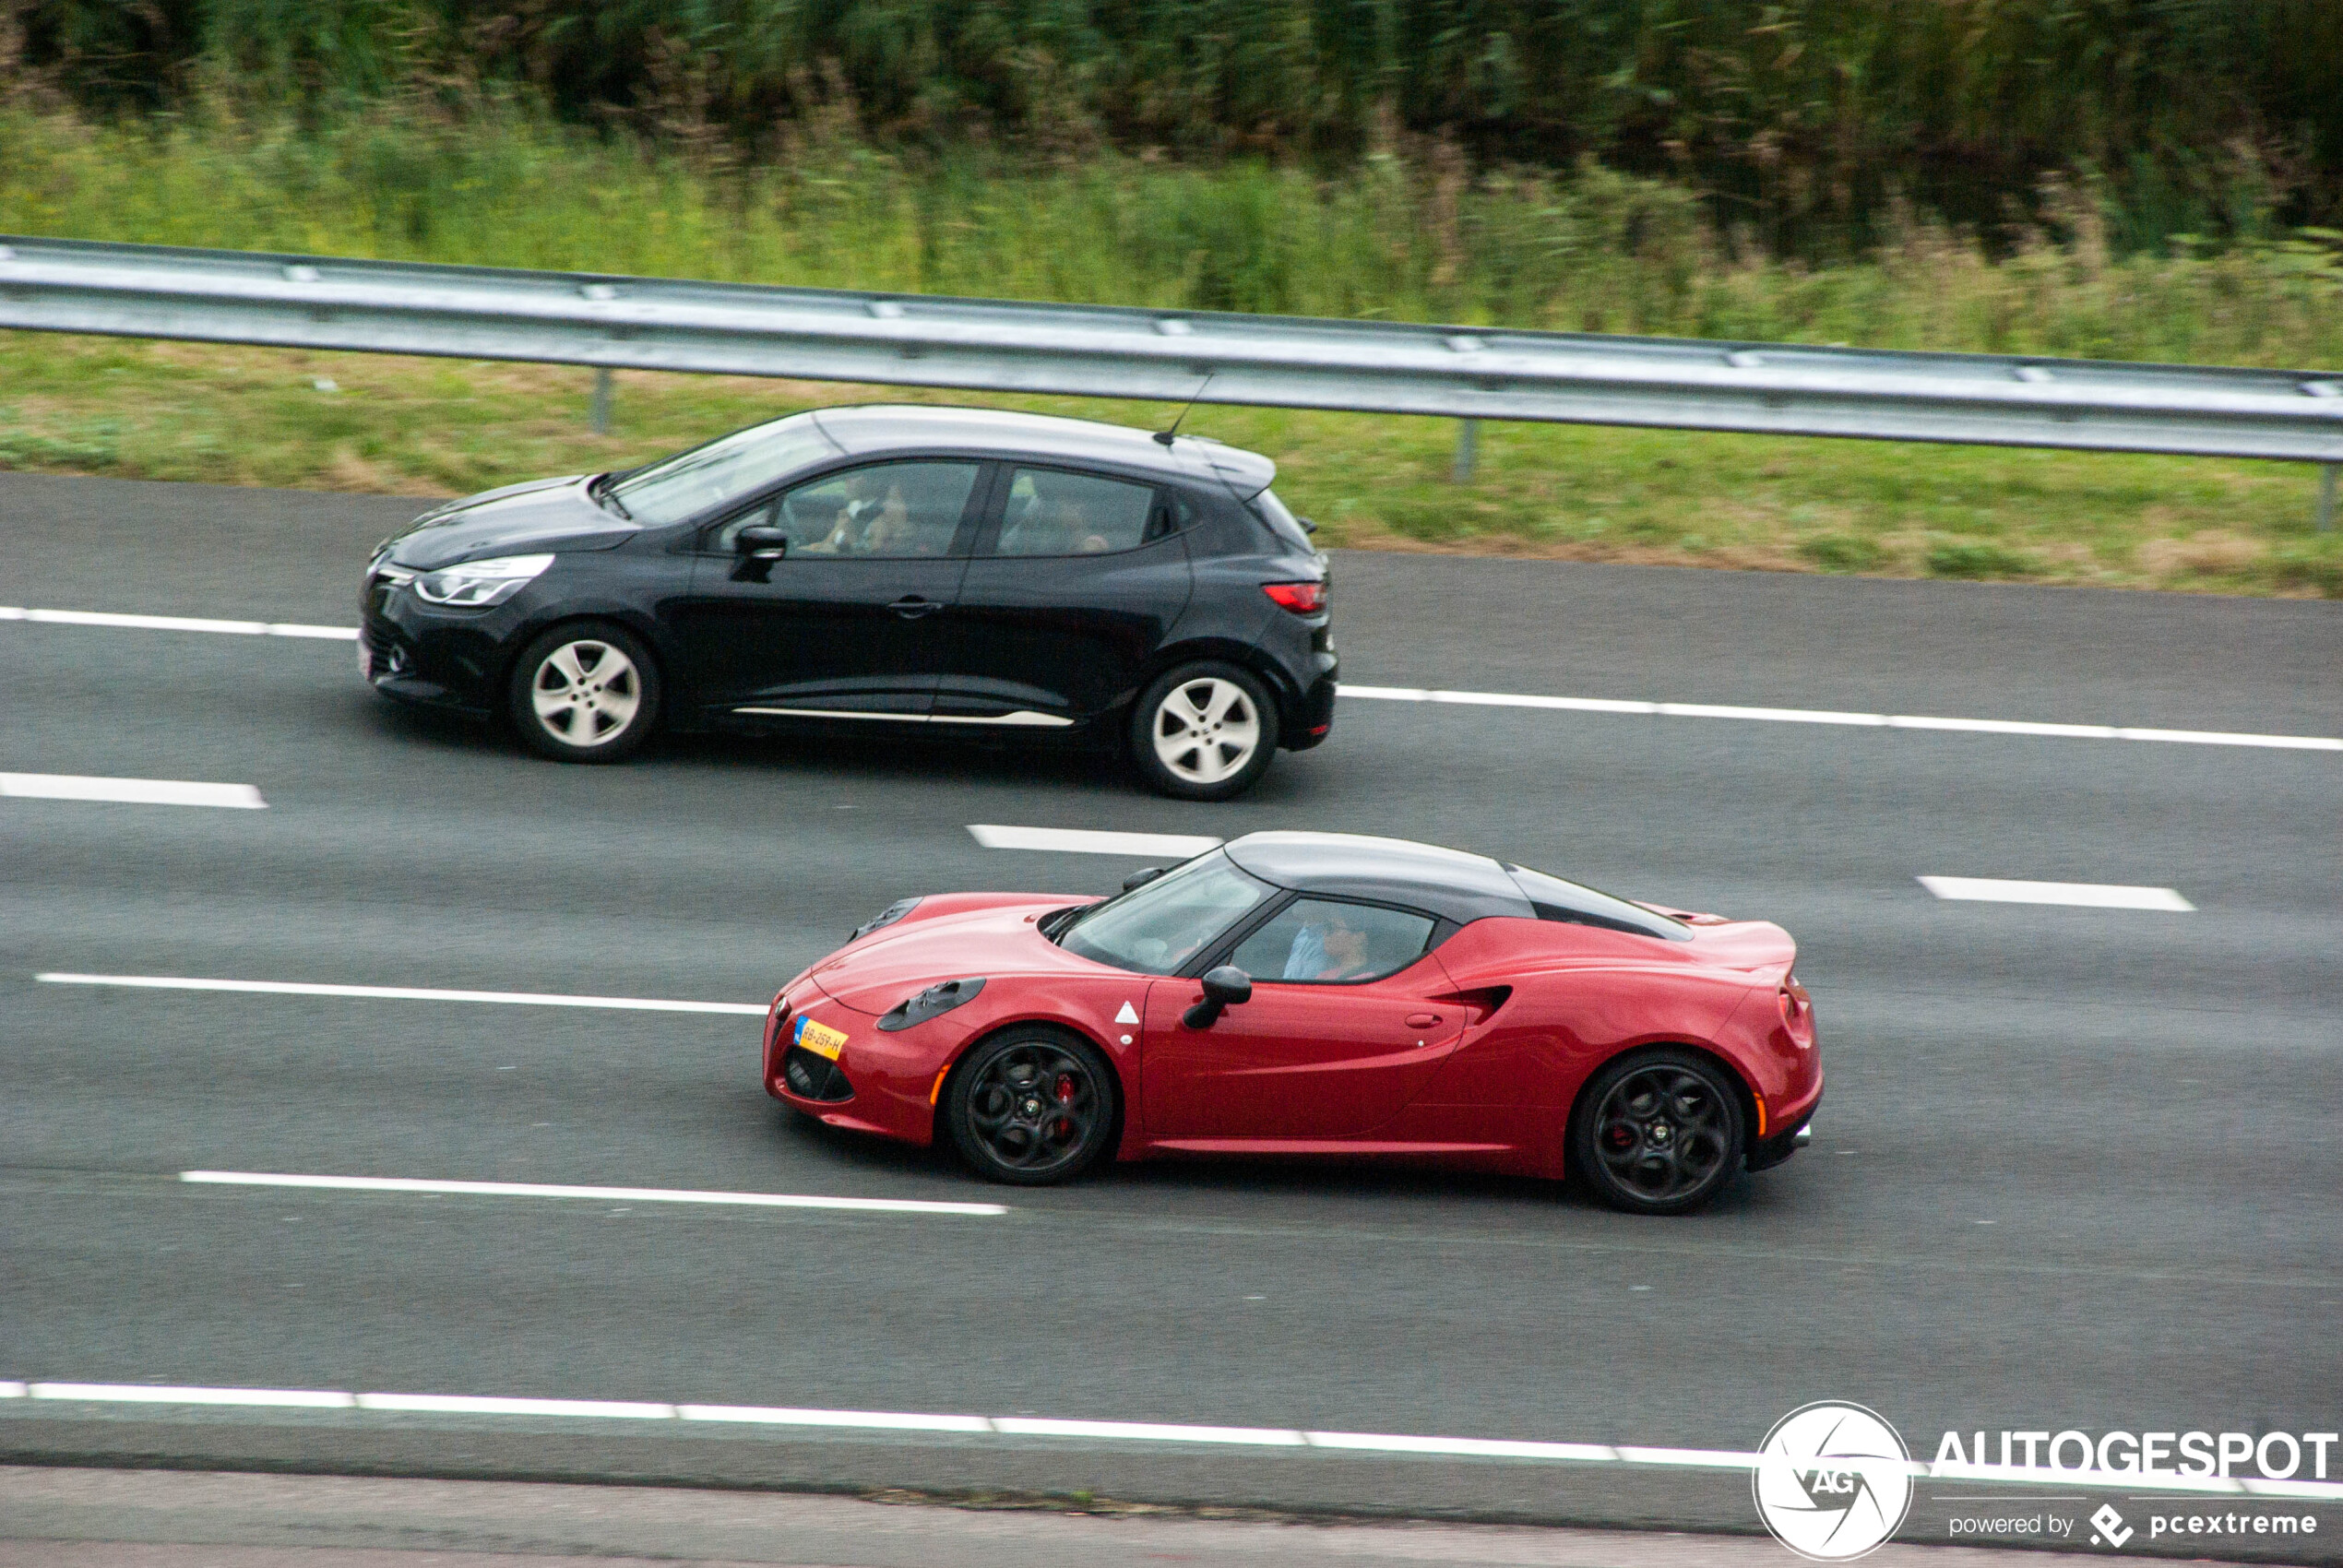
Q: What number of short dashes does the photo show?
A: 3